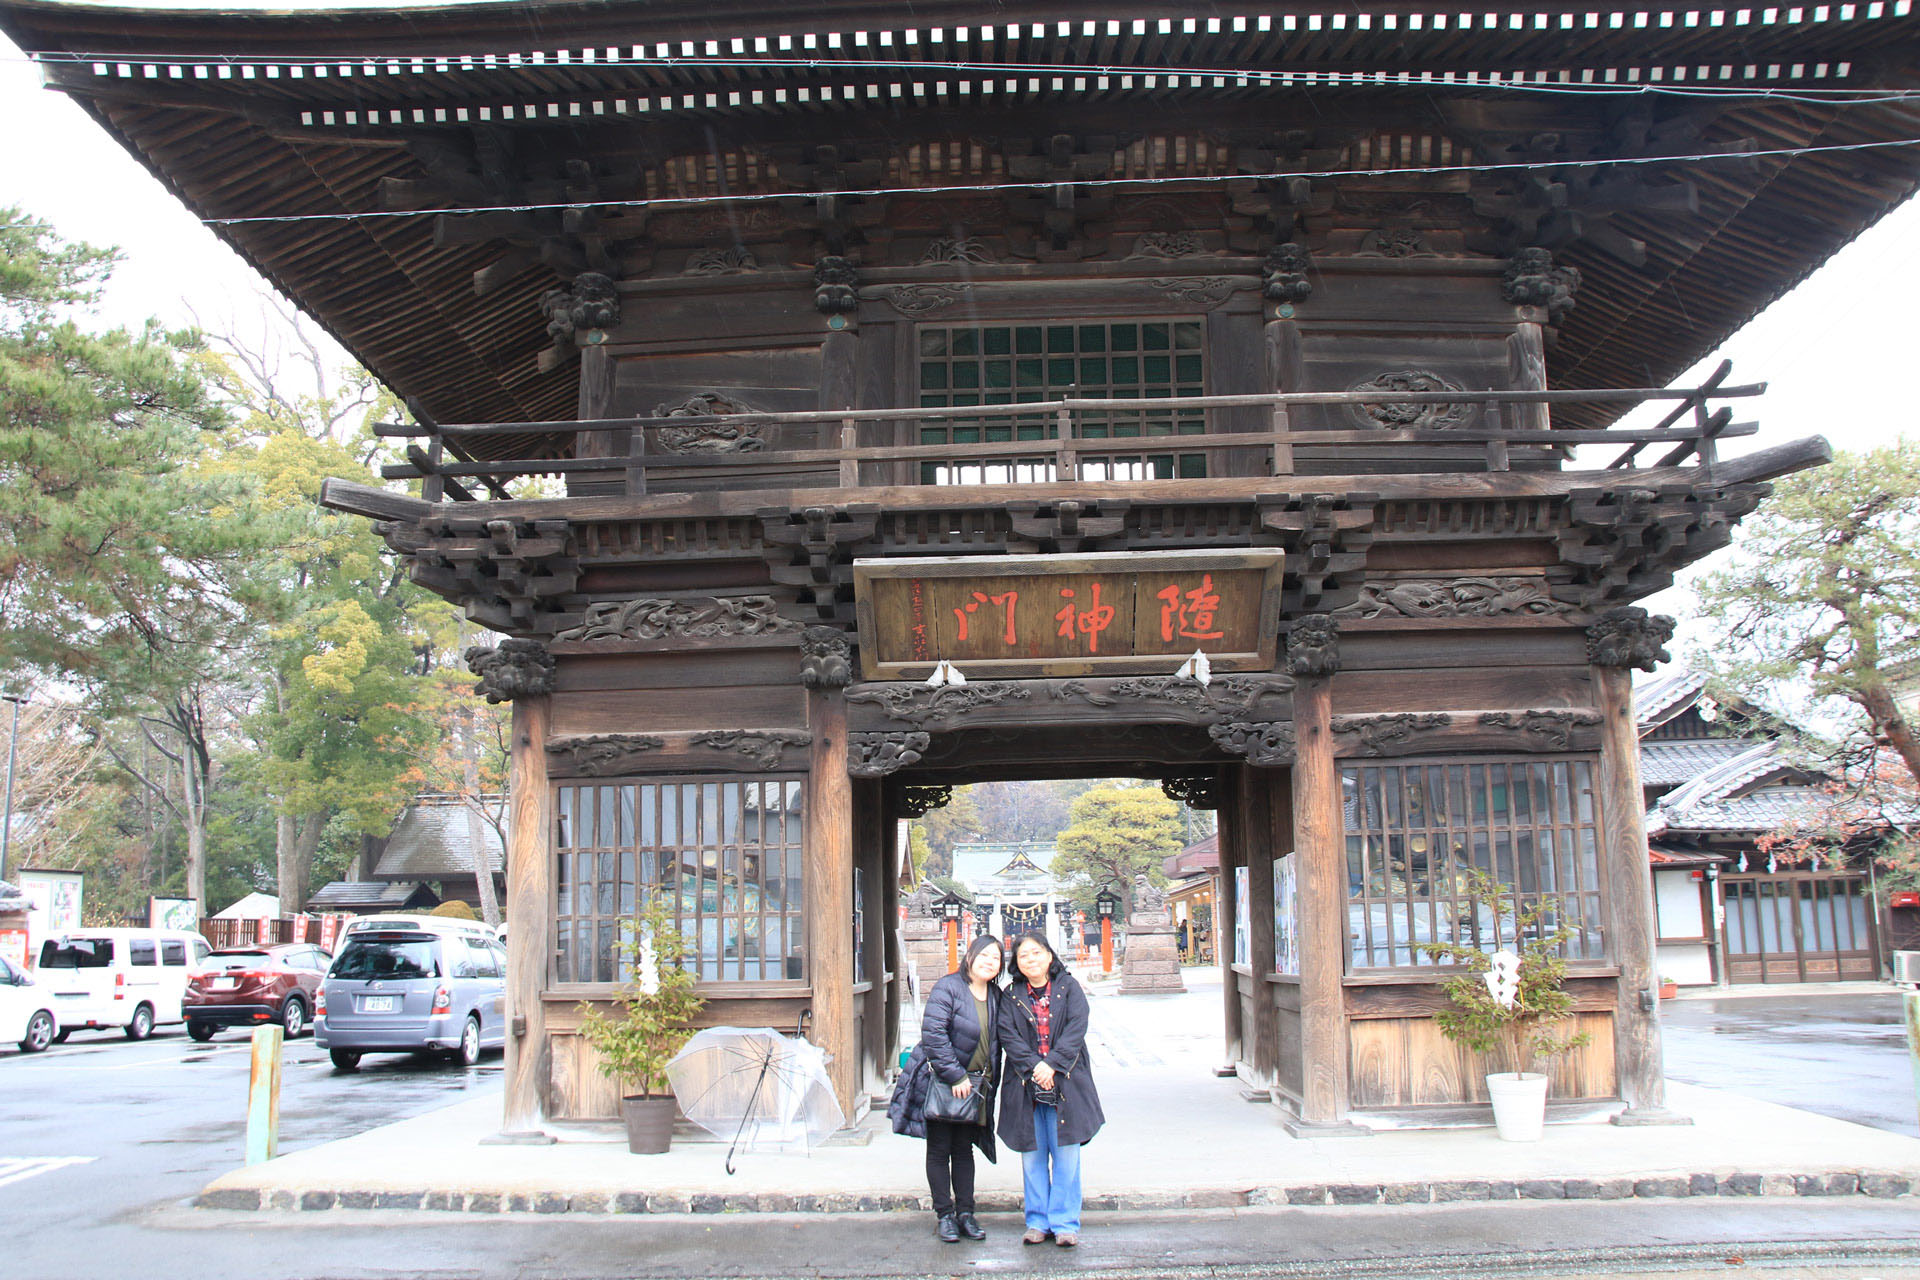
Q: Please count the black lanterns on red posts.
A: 2